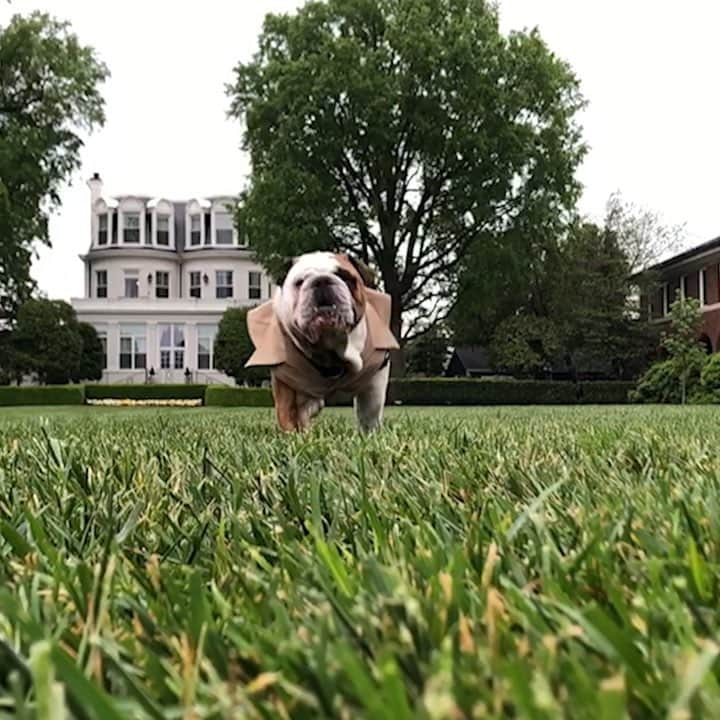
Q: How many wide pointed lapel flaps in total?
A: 2